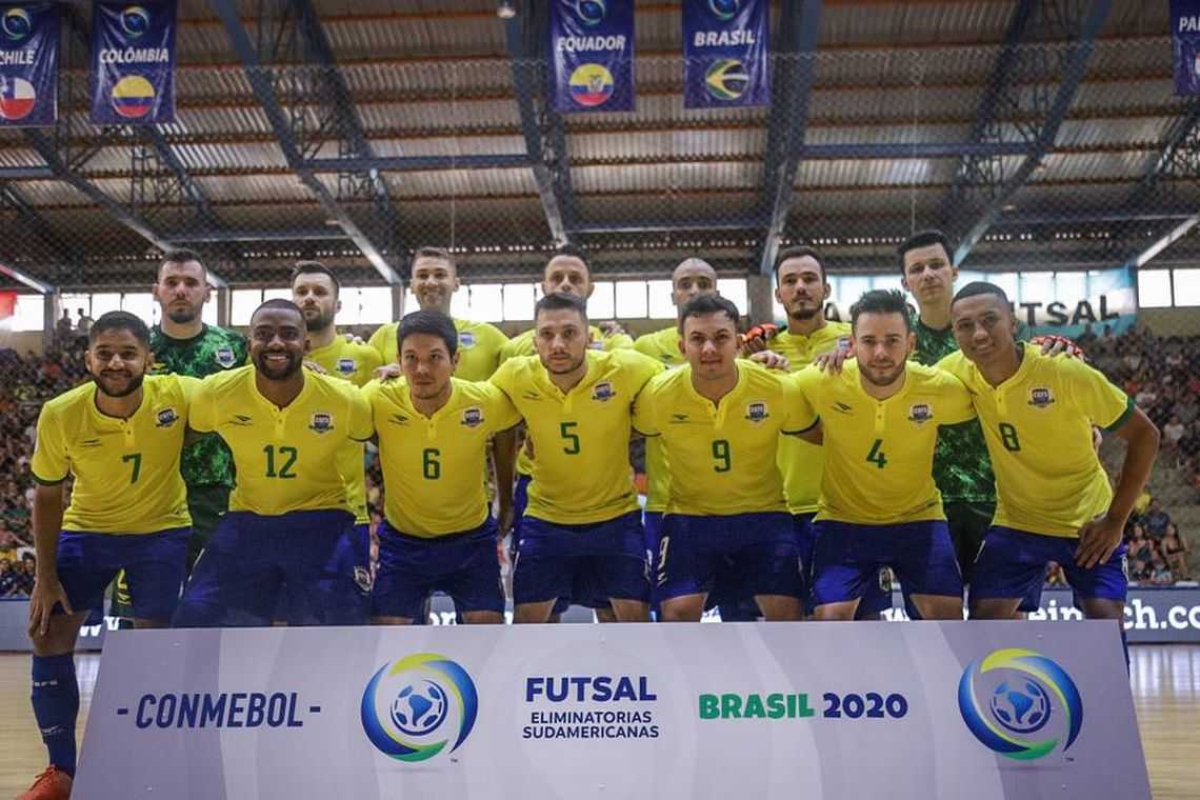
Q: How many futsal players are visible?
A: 14